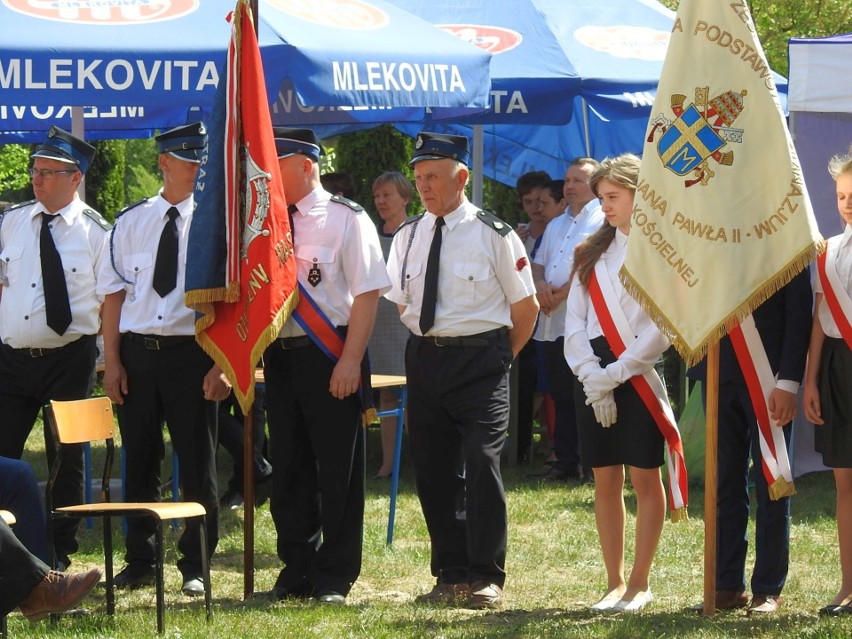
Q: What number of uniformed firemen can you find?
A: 4